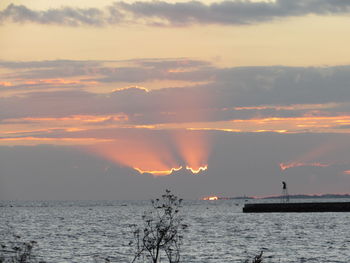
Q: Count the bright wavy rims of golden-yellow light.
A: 2